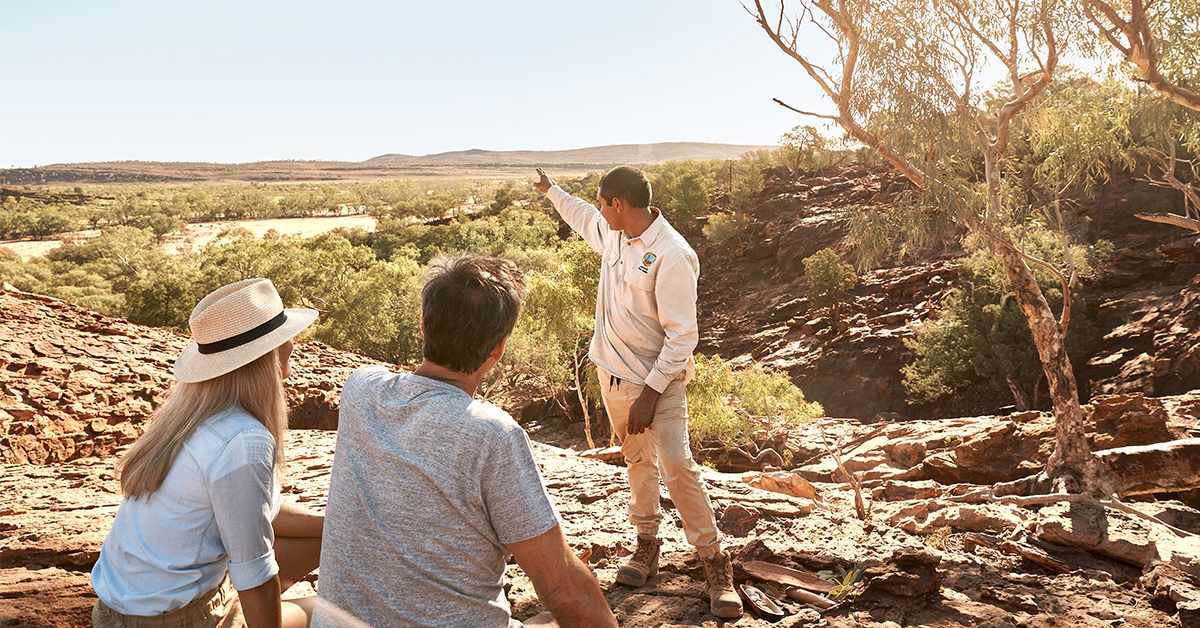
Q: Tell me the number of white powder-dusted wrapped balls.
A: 0